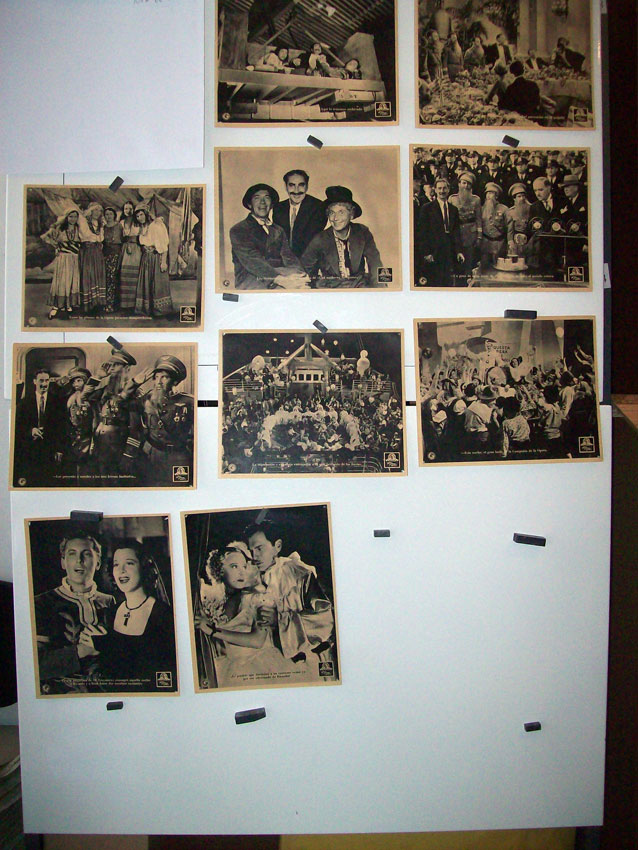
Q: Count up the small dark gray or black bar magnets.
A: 13